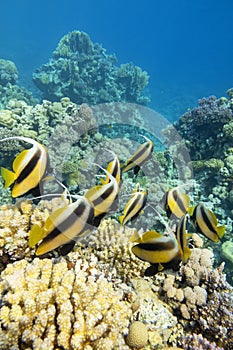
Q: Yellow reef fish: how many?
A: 10